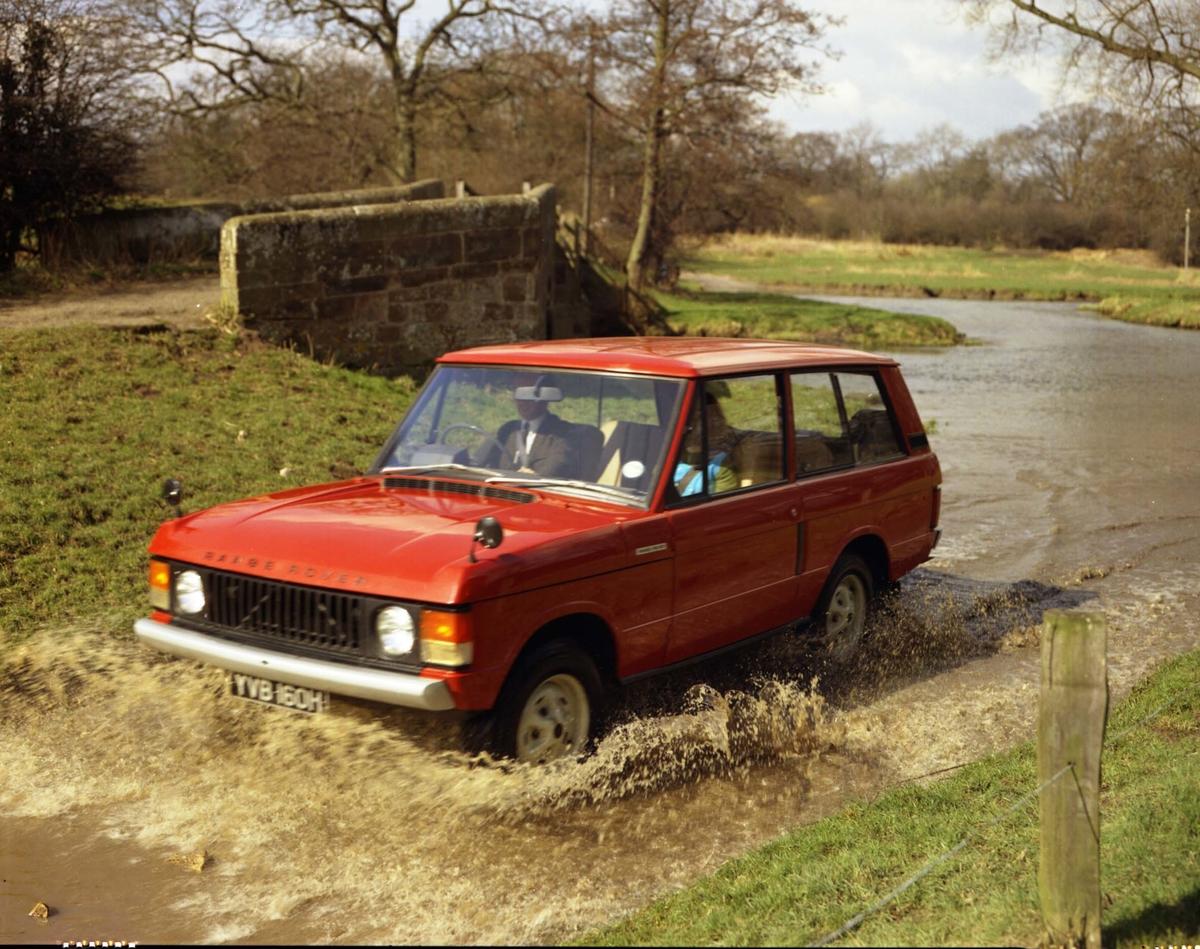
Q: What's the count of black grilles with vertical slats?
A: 1